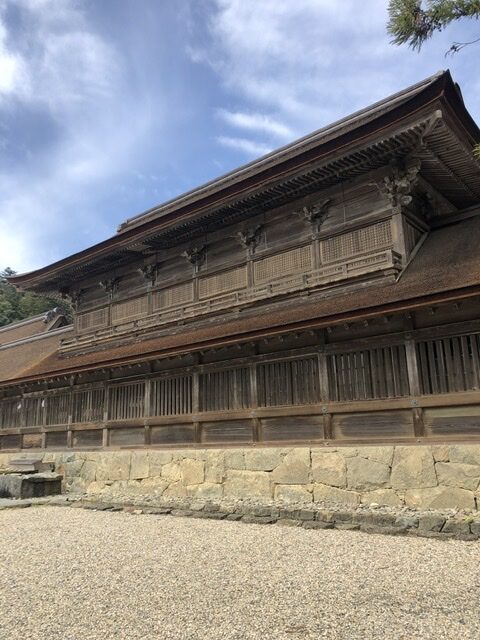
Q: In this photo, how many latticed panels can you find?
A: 6